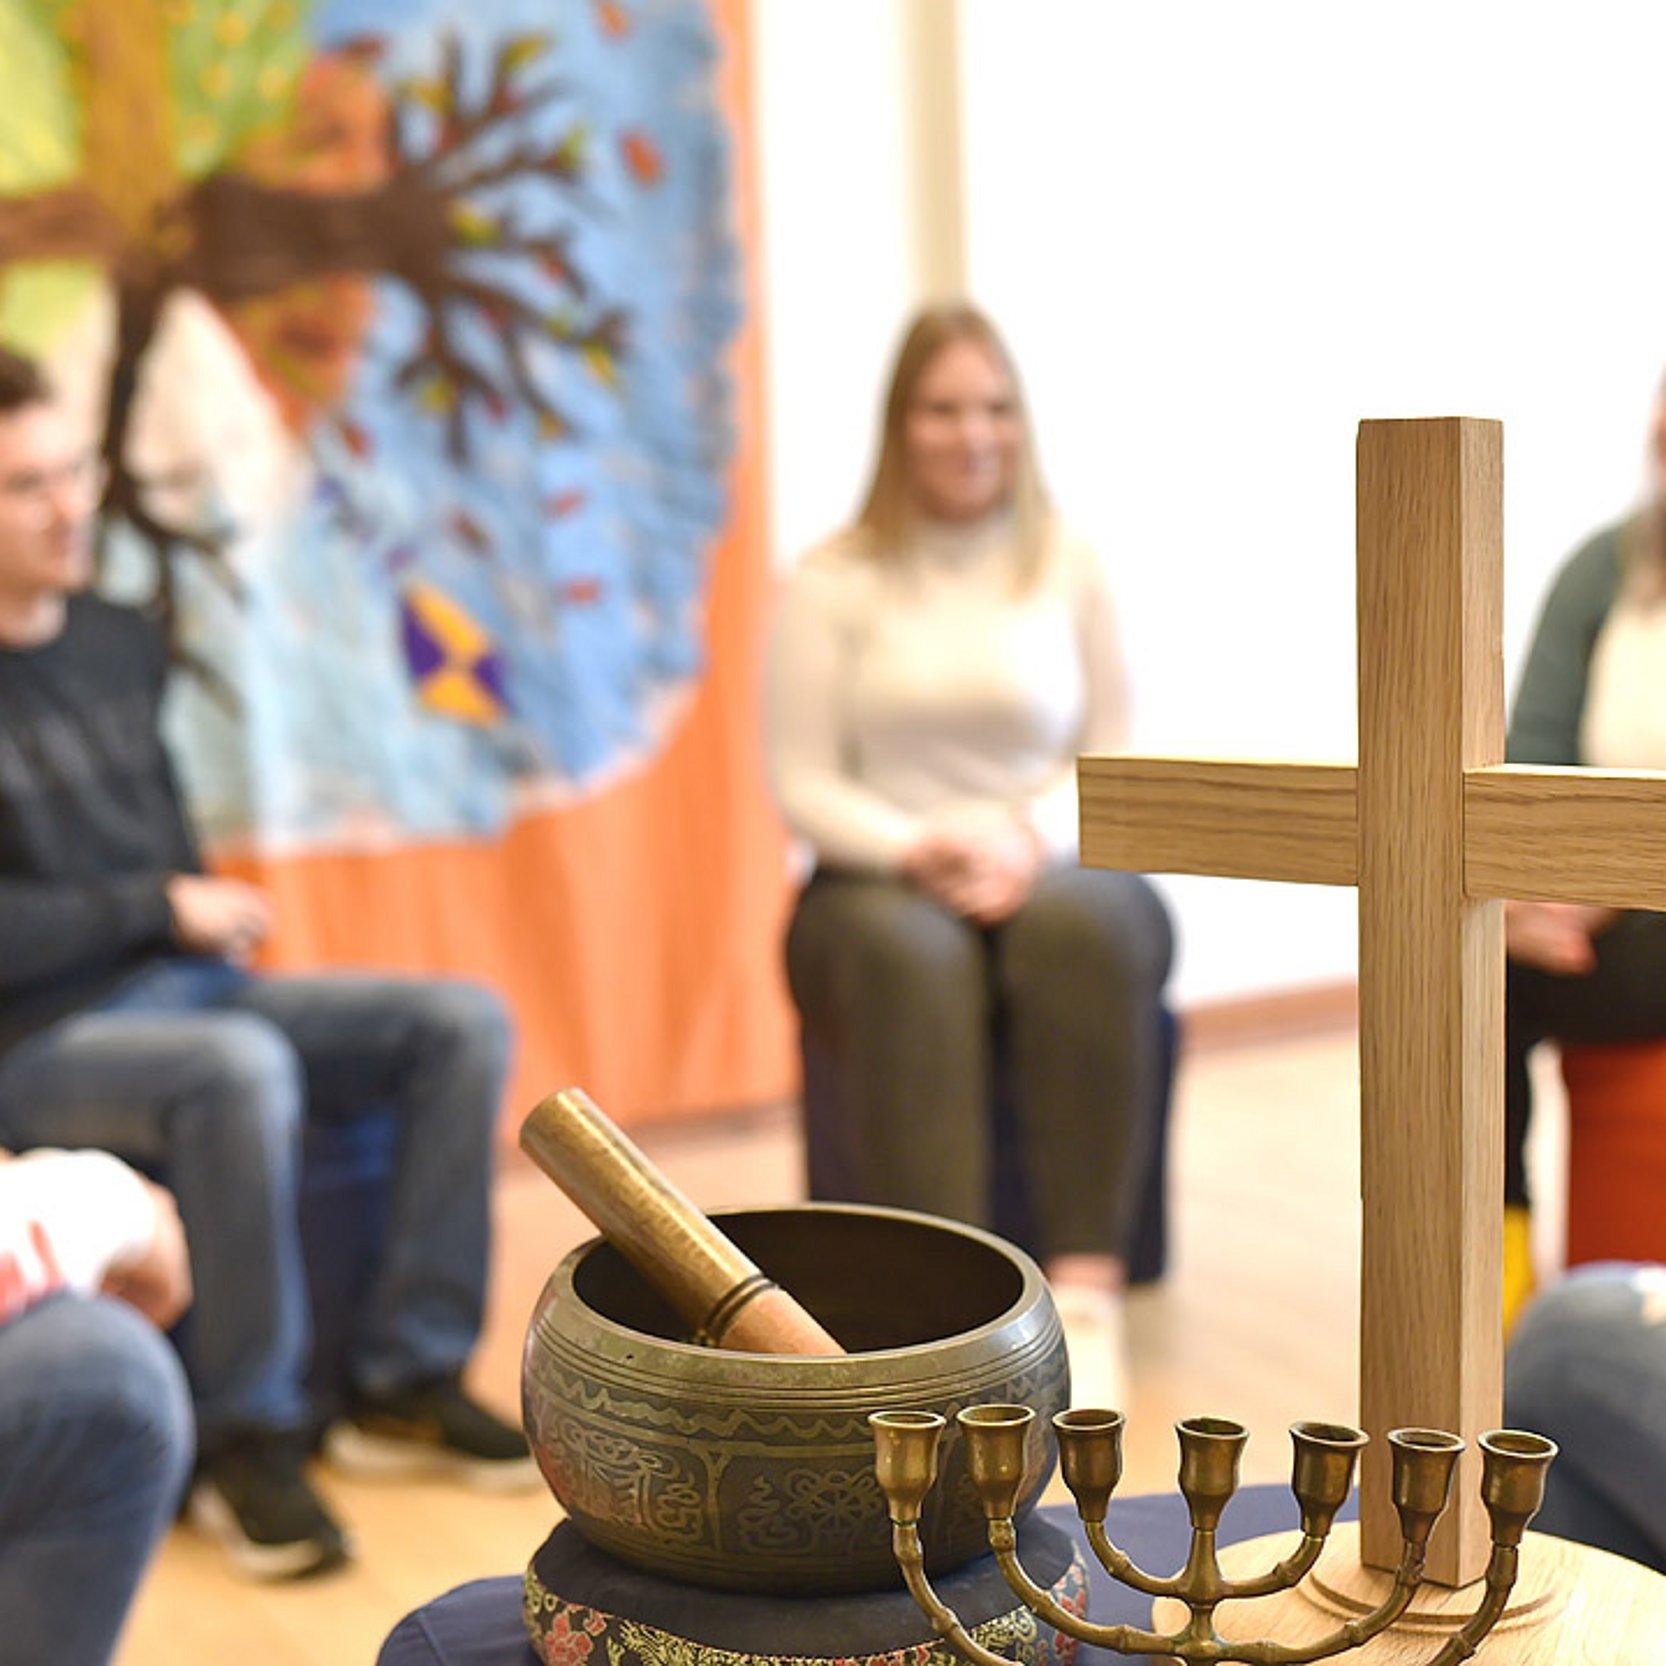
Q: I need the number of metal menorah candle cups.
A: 7